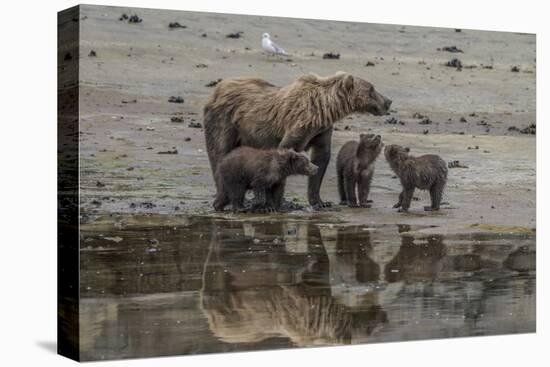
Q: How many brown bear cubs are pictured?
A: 3